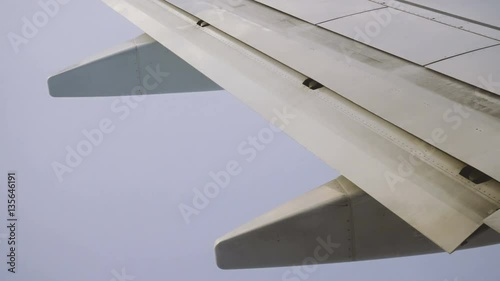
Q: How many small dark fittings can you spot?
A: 3